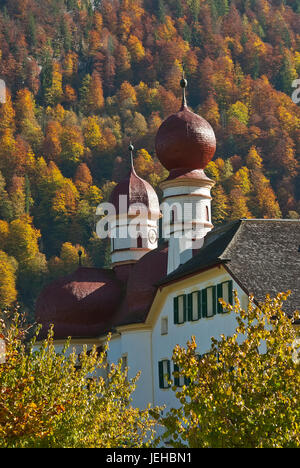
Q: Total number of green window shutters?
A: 12